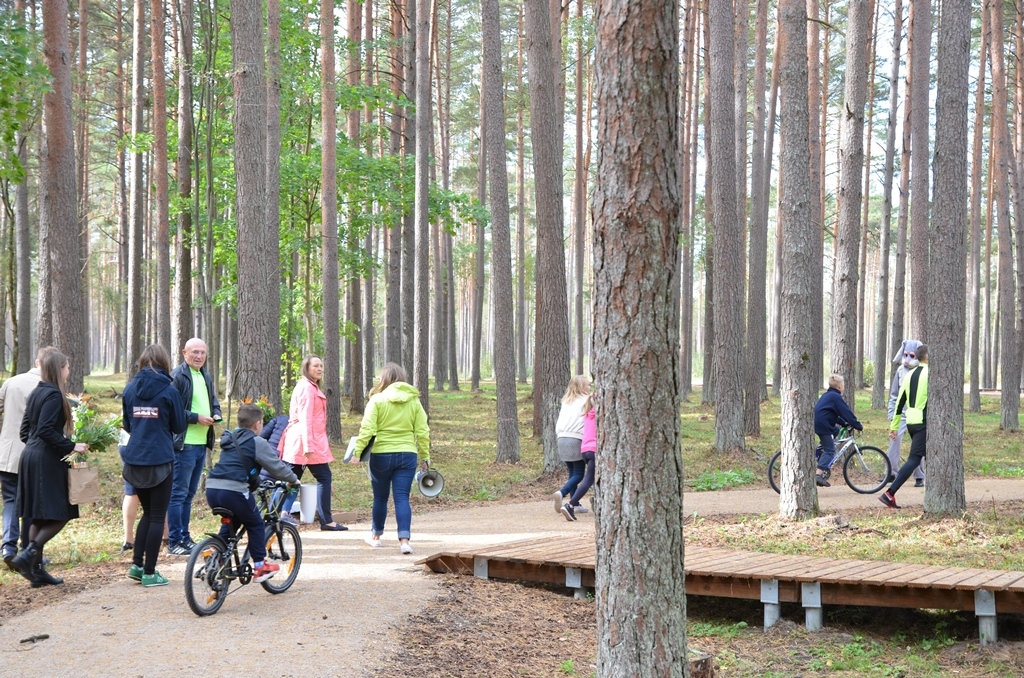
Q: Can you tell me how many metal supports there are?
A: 5